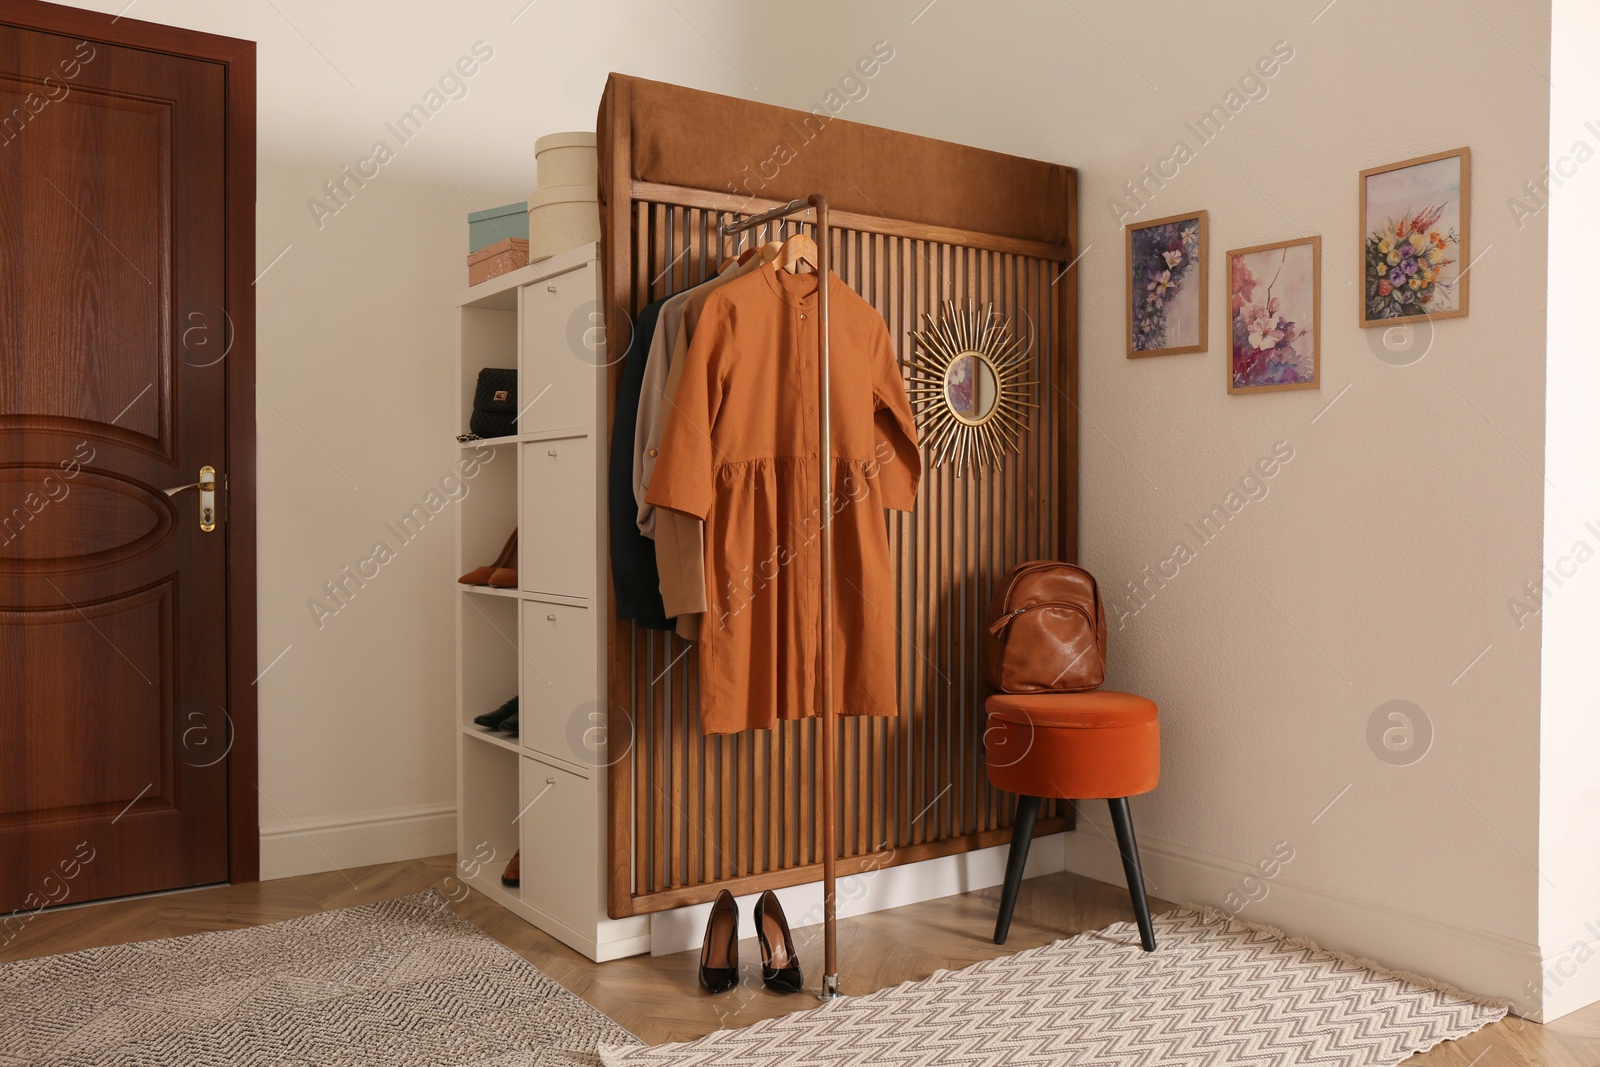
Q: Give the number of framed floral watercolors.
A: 3